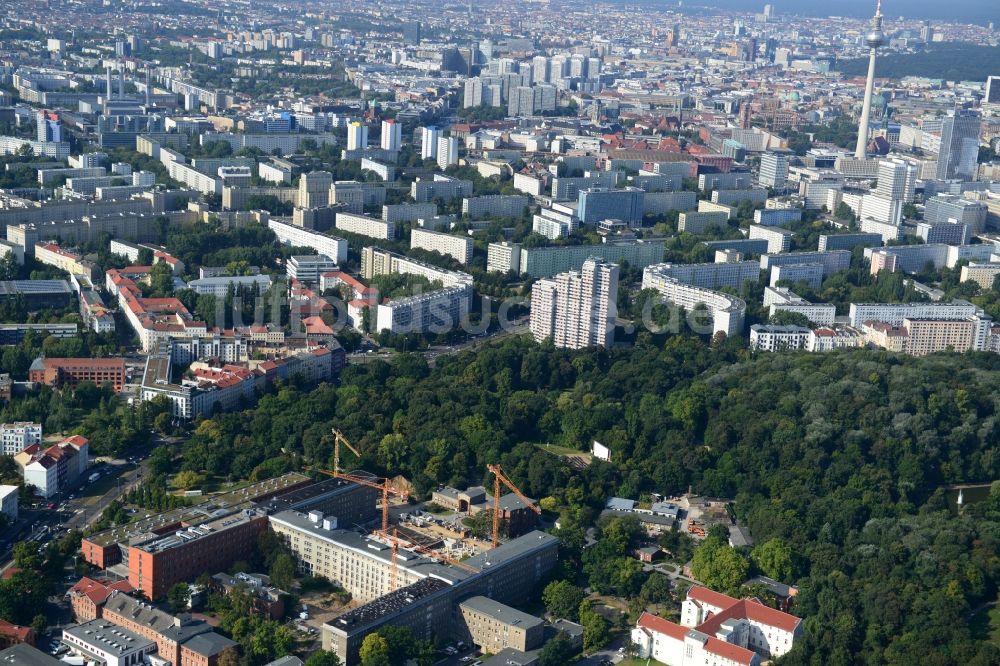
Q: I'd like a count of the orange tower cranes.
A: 4